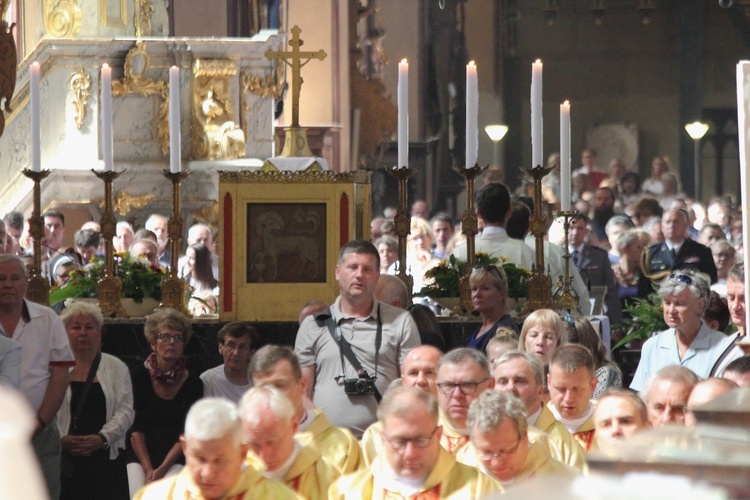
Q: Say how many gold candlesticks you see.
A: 7